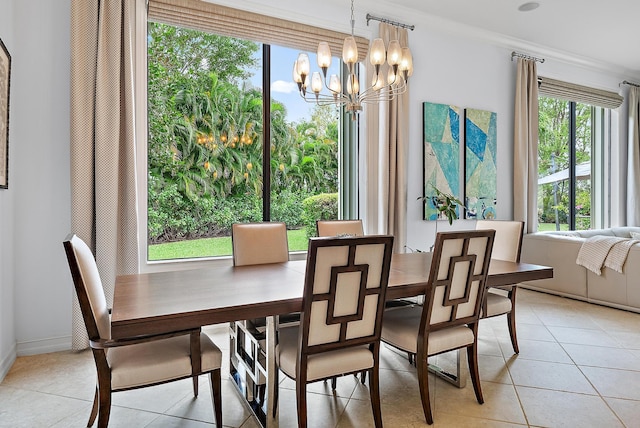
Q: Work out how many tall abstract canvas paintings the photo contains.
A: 2